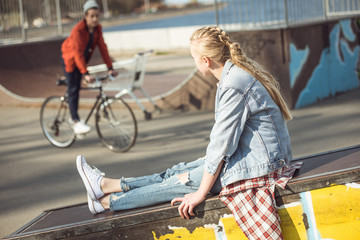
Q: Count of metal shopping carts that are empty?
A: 1